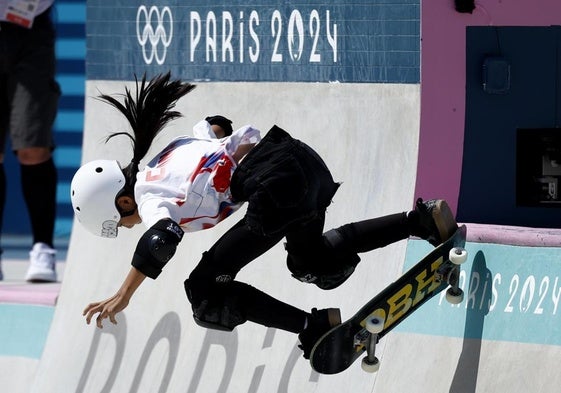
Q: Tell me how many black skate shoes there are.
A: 2